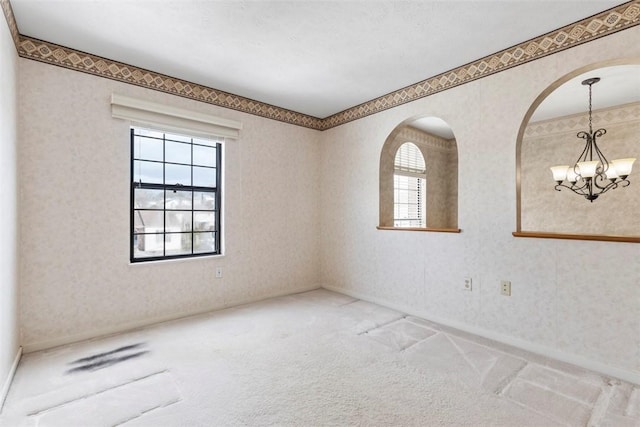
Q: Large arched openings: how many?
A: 2